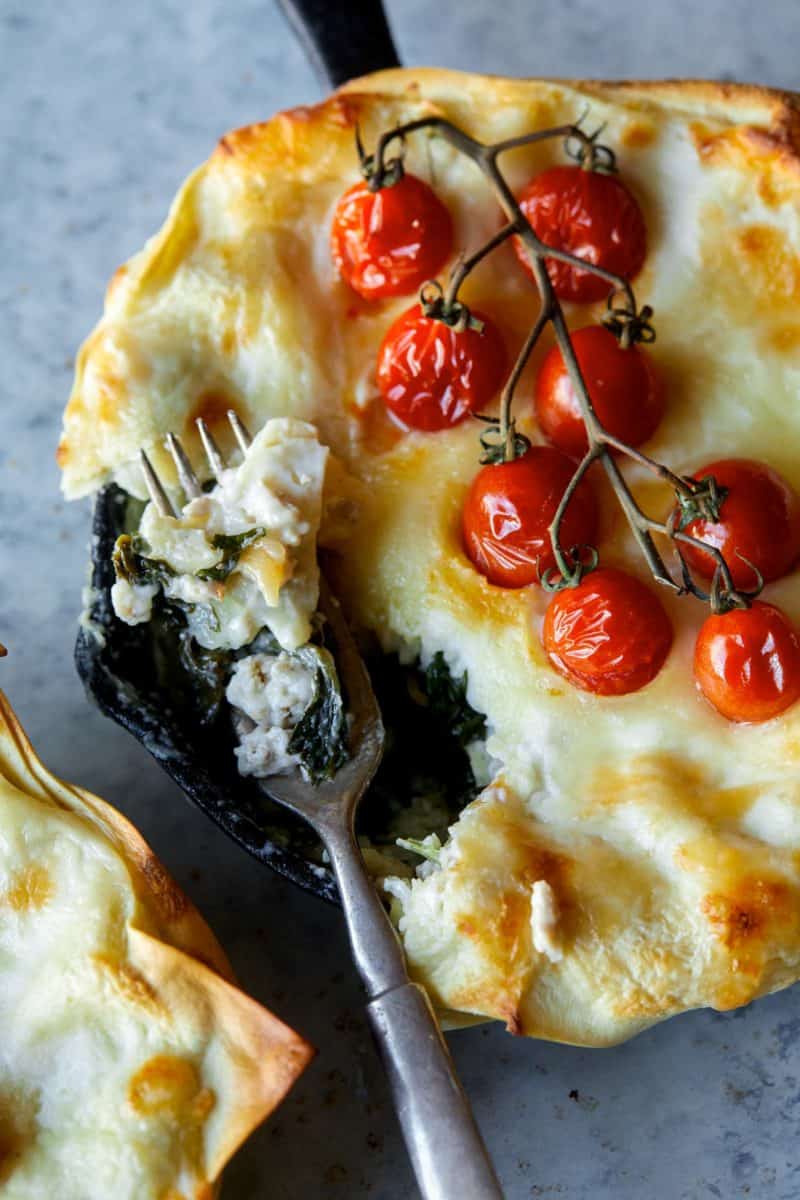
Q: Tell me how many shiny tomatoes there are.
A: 8